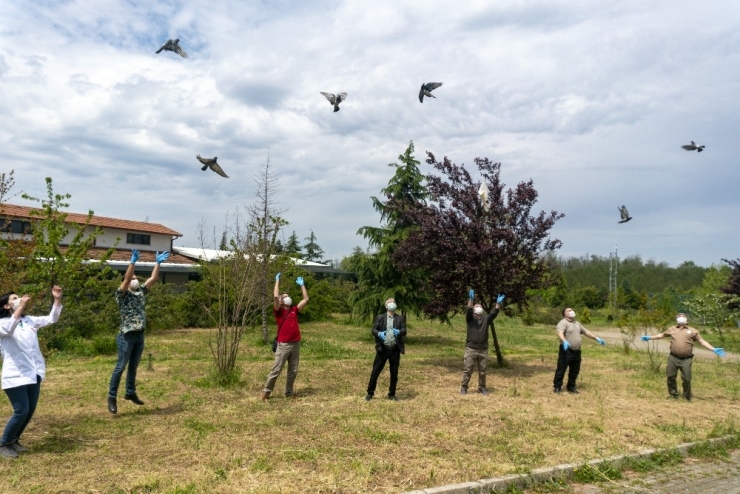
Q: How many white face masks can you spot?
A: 7